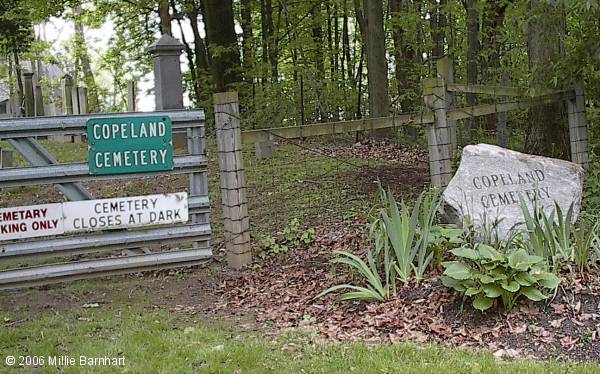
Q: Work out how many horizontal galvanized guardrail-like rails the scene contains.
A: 5